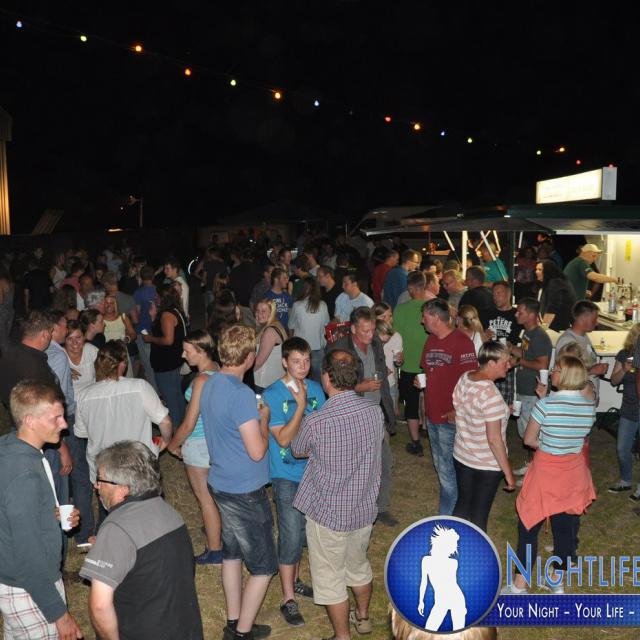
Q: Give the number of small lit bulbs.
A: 15